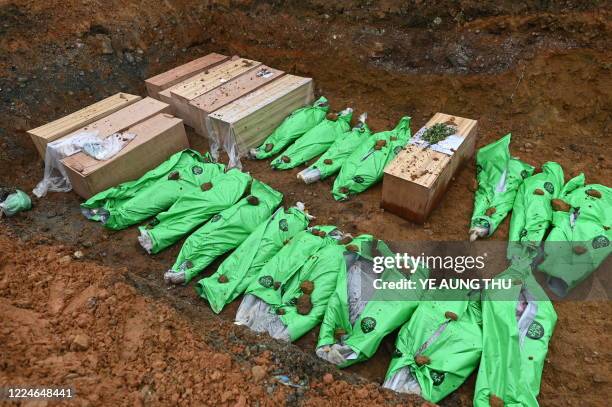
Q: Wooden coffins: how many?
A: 8